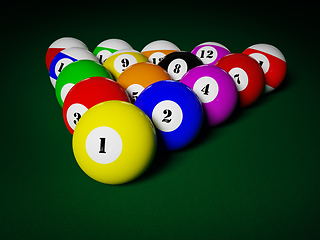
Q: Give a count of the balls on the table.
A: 15